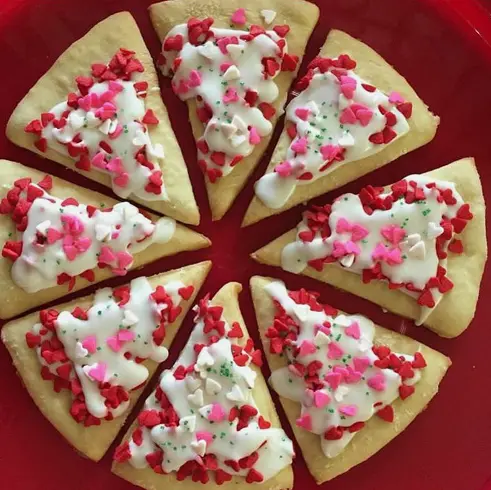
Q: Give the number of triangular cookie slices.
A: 8